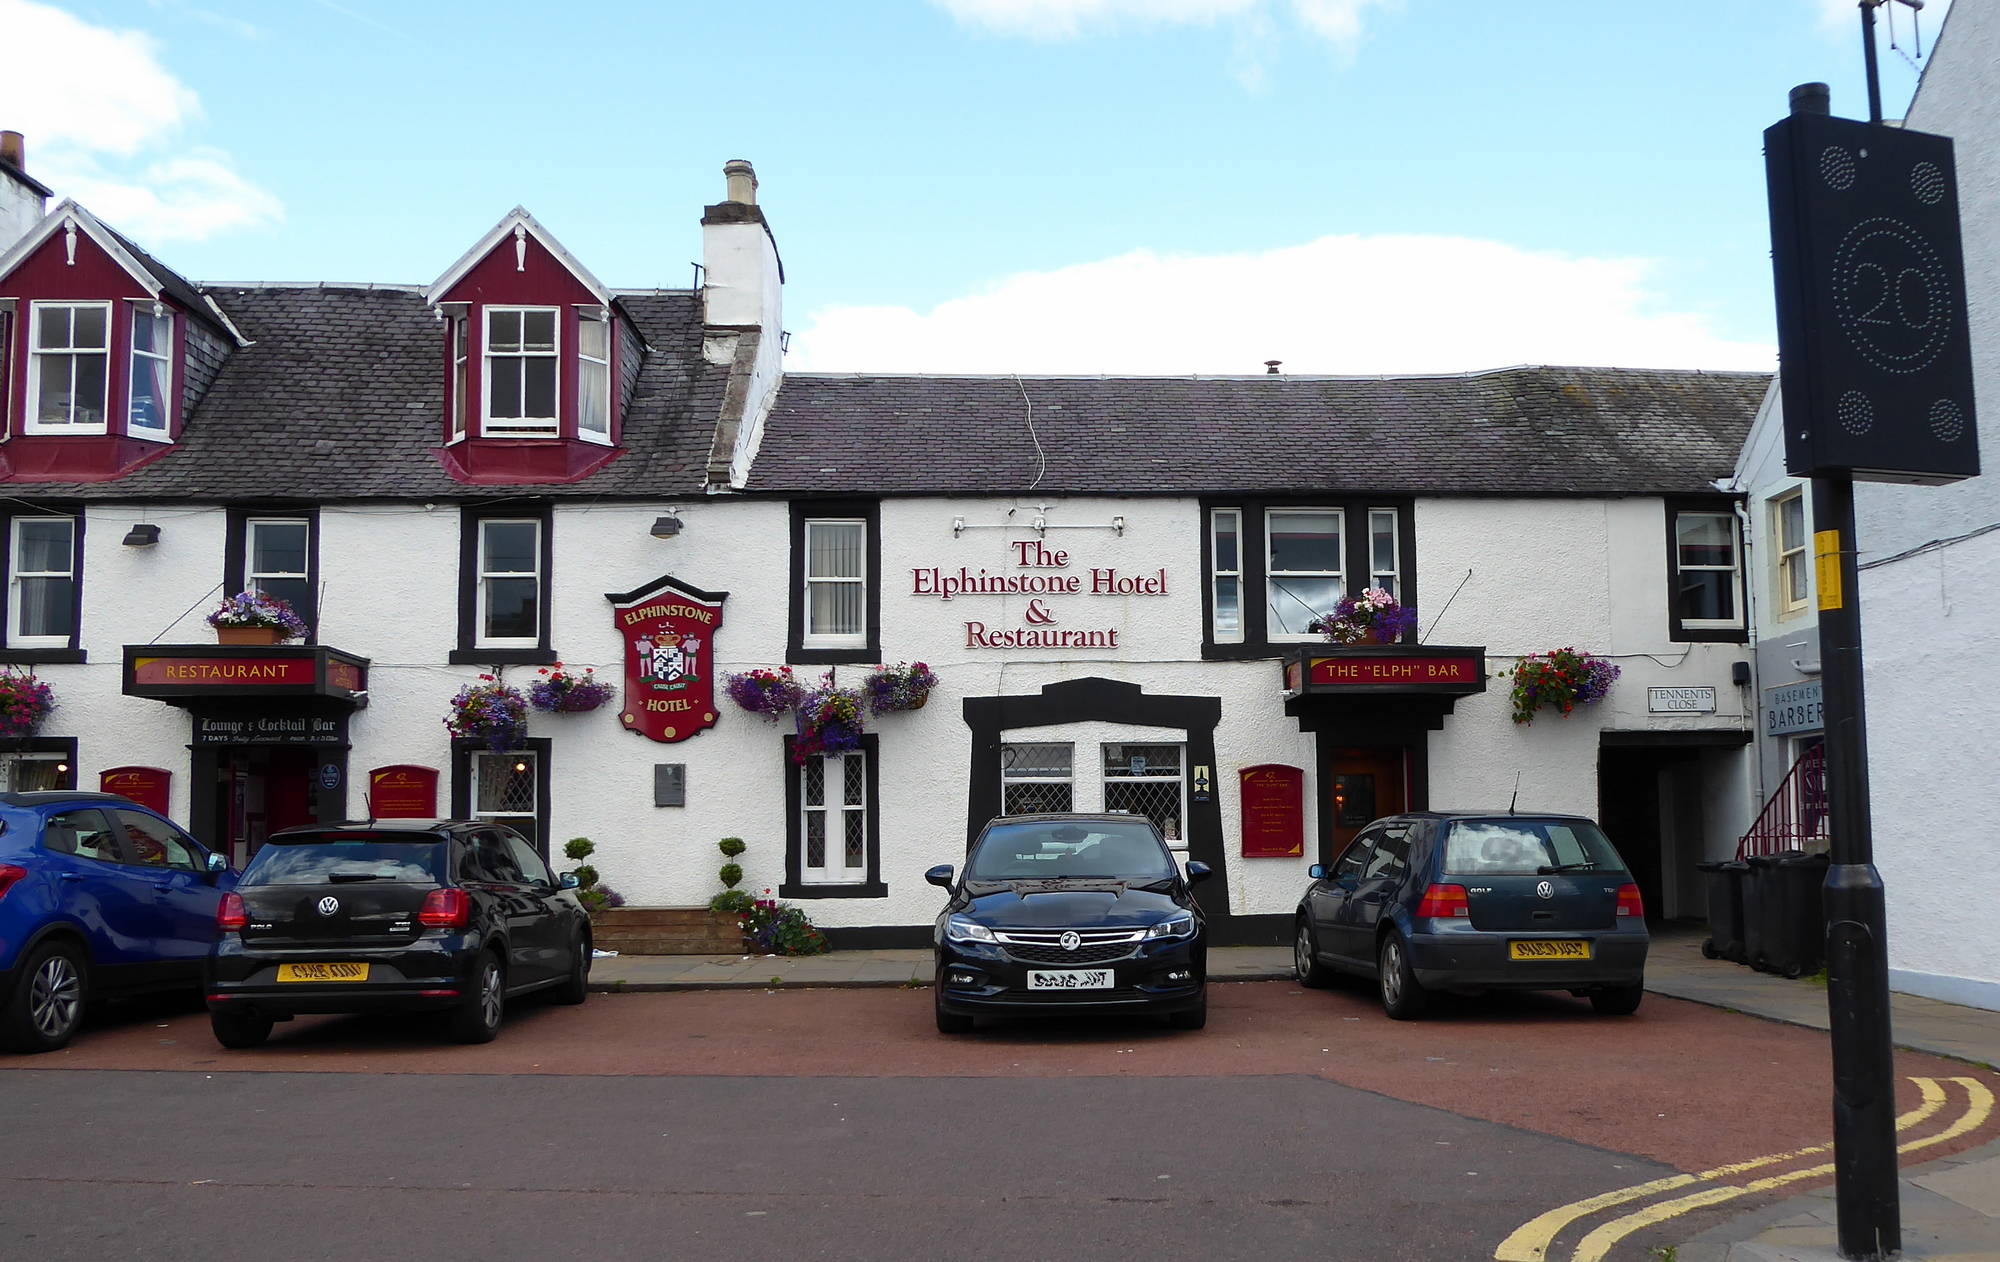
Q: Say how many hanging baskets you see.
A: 7